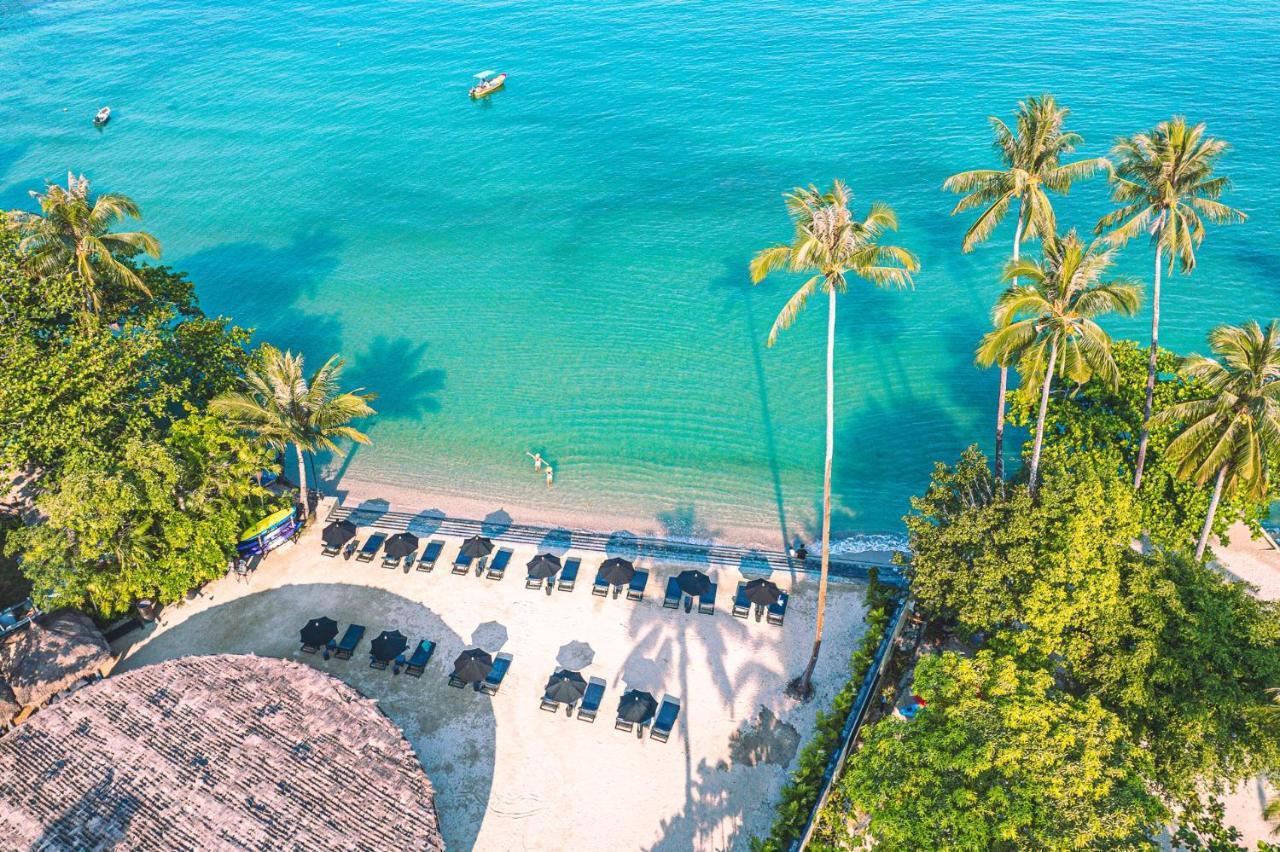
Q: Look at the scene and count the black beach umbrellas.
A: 12